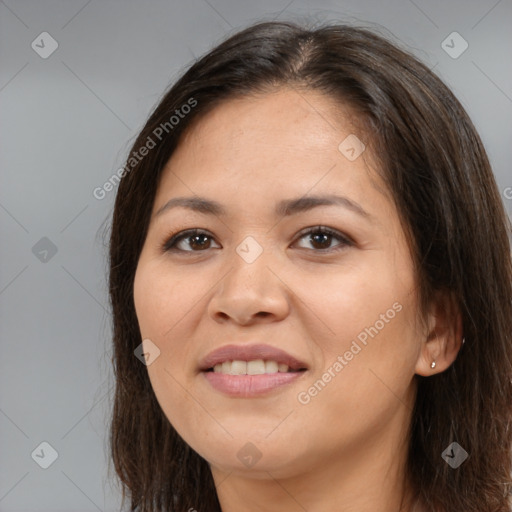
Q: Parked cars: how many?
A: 0